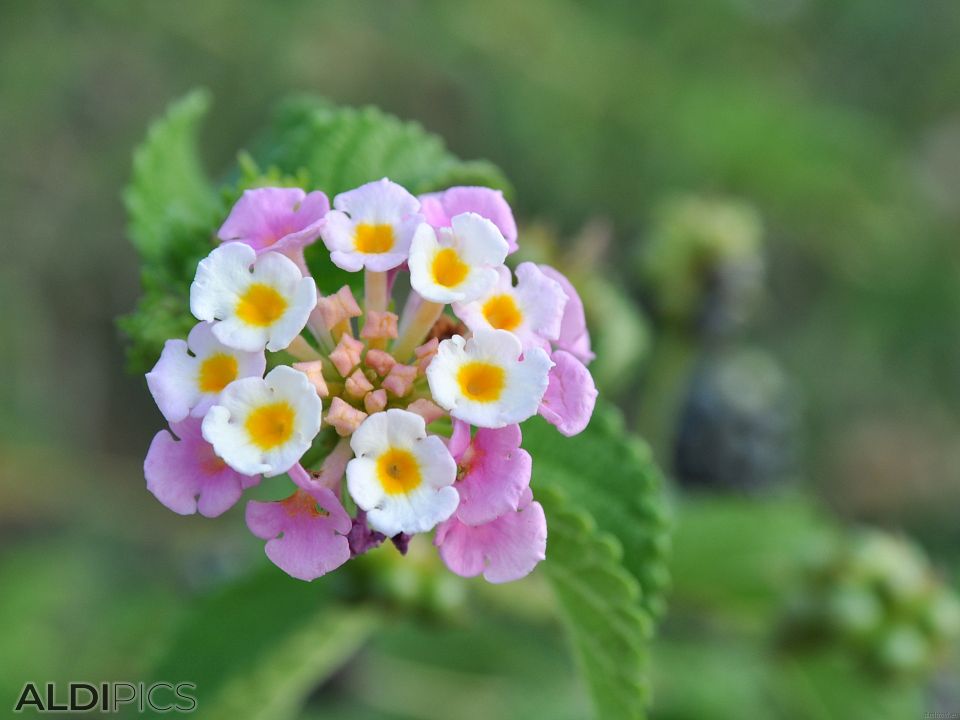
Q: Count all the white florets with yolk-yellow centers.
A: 8